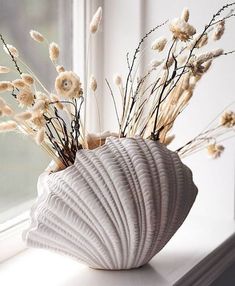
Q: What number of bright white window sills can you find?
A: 1